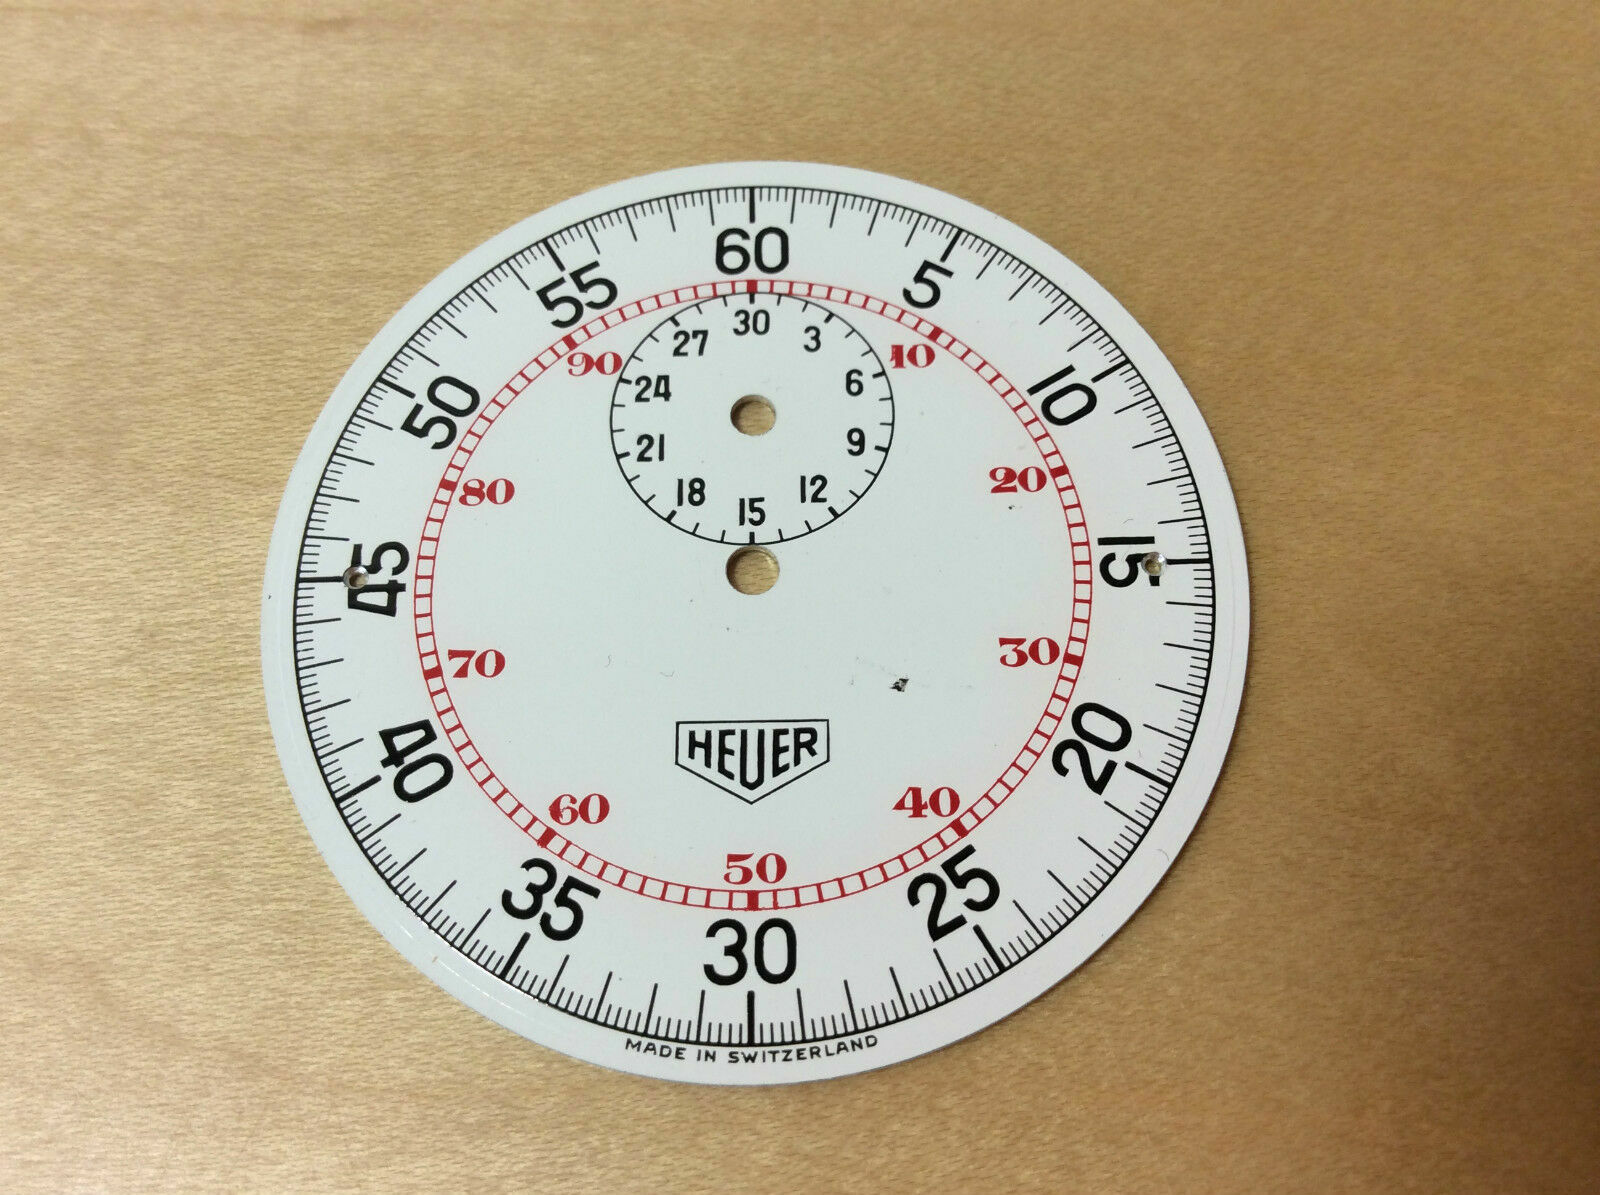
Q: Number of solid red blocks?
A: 10